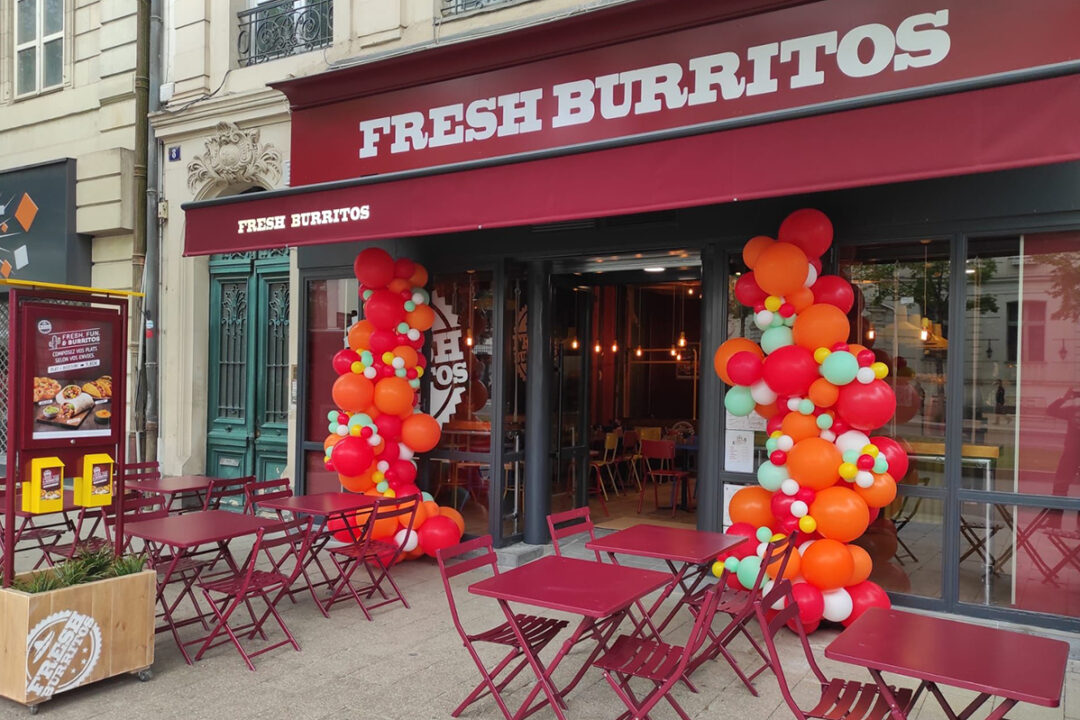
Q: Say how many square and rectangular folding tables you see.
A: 7